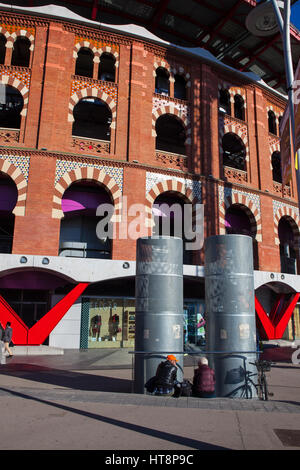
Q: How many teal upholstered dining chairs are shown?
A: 0